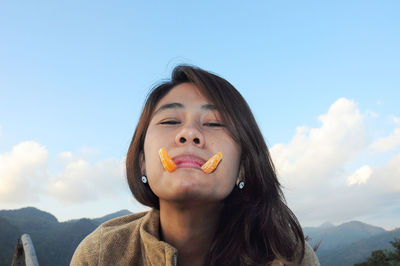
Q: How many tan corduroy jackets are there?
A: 1